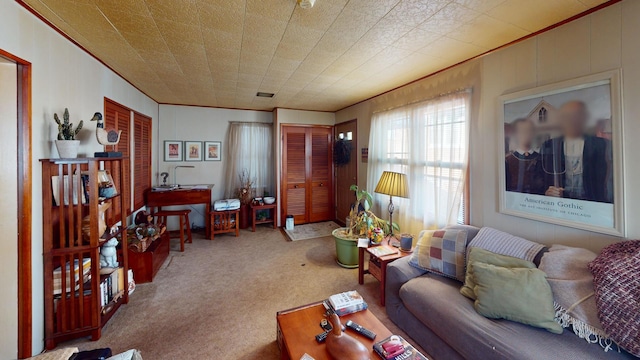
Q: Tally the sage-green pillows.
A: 2